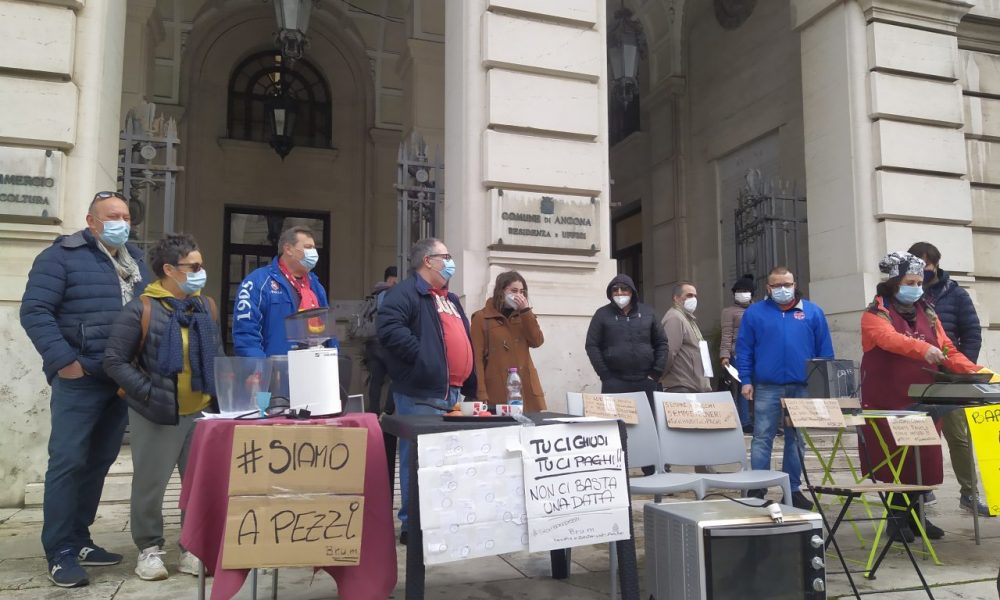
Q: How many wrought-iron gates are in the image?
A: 3